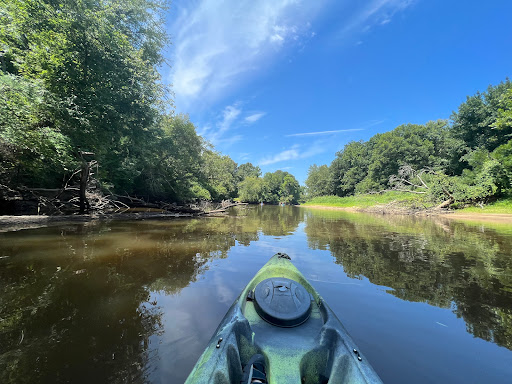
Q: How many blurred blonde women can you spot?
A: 0